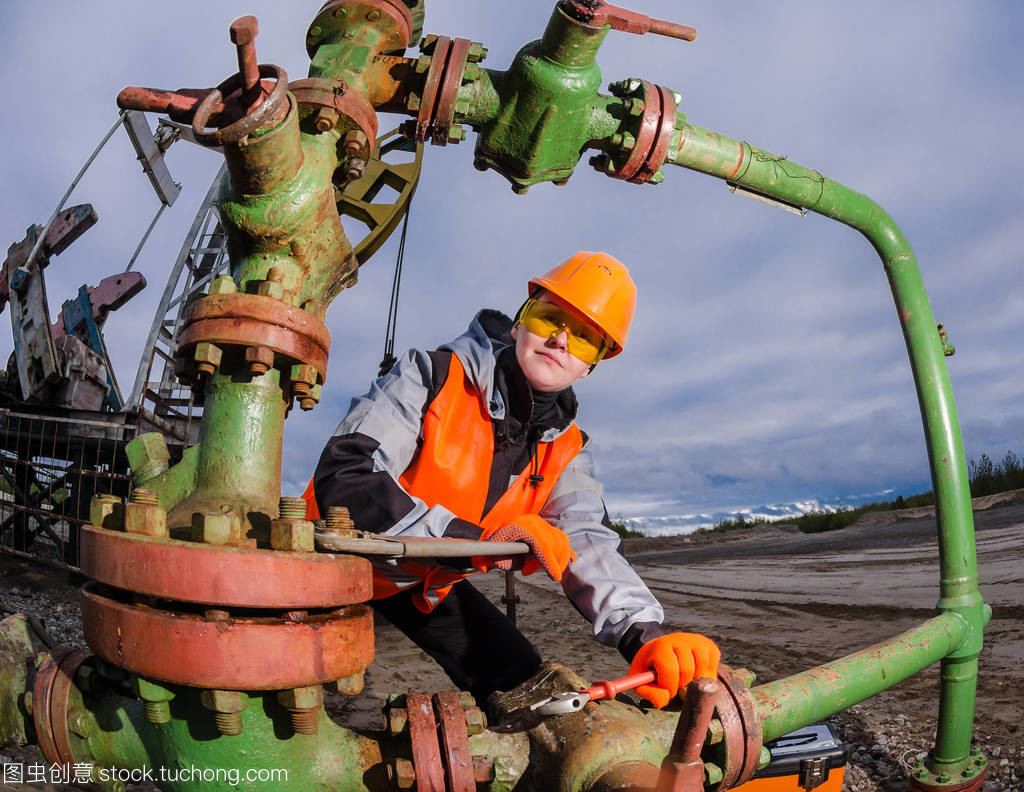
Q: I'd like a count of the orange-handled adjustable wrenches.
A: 1